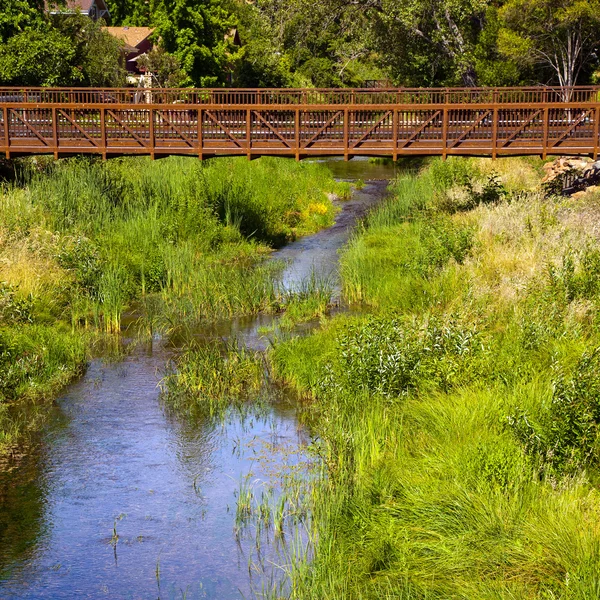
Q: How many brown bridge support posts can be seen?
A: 13